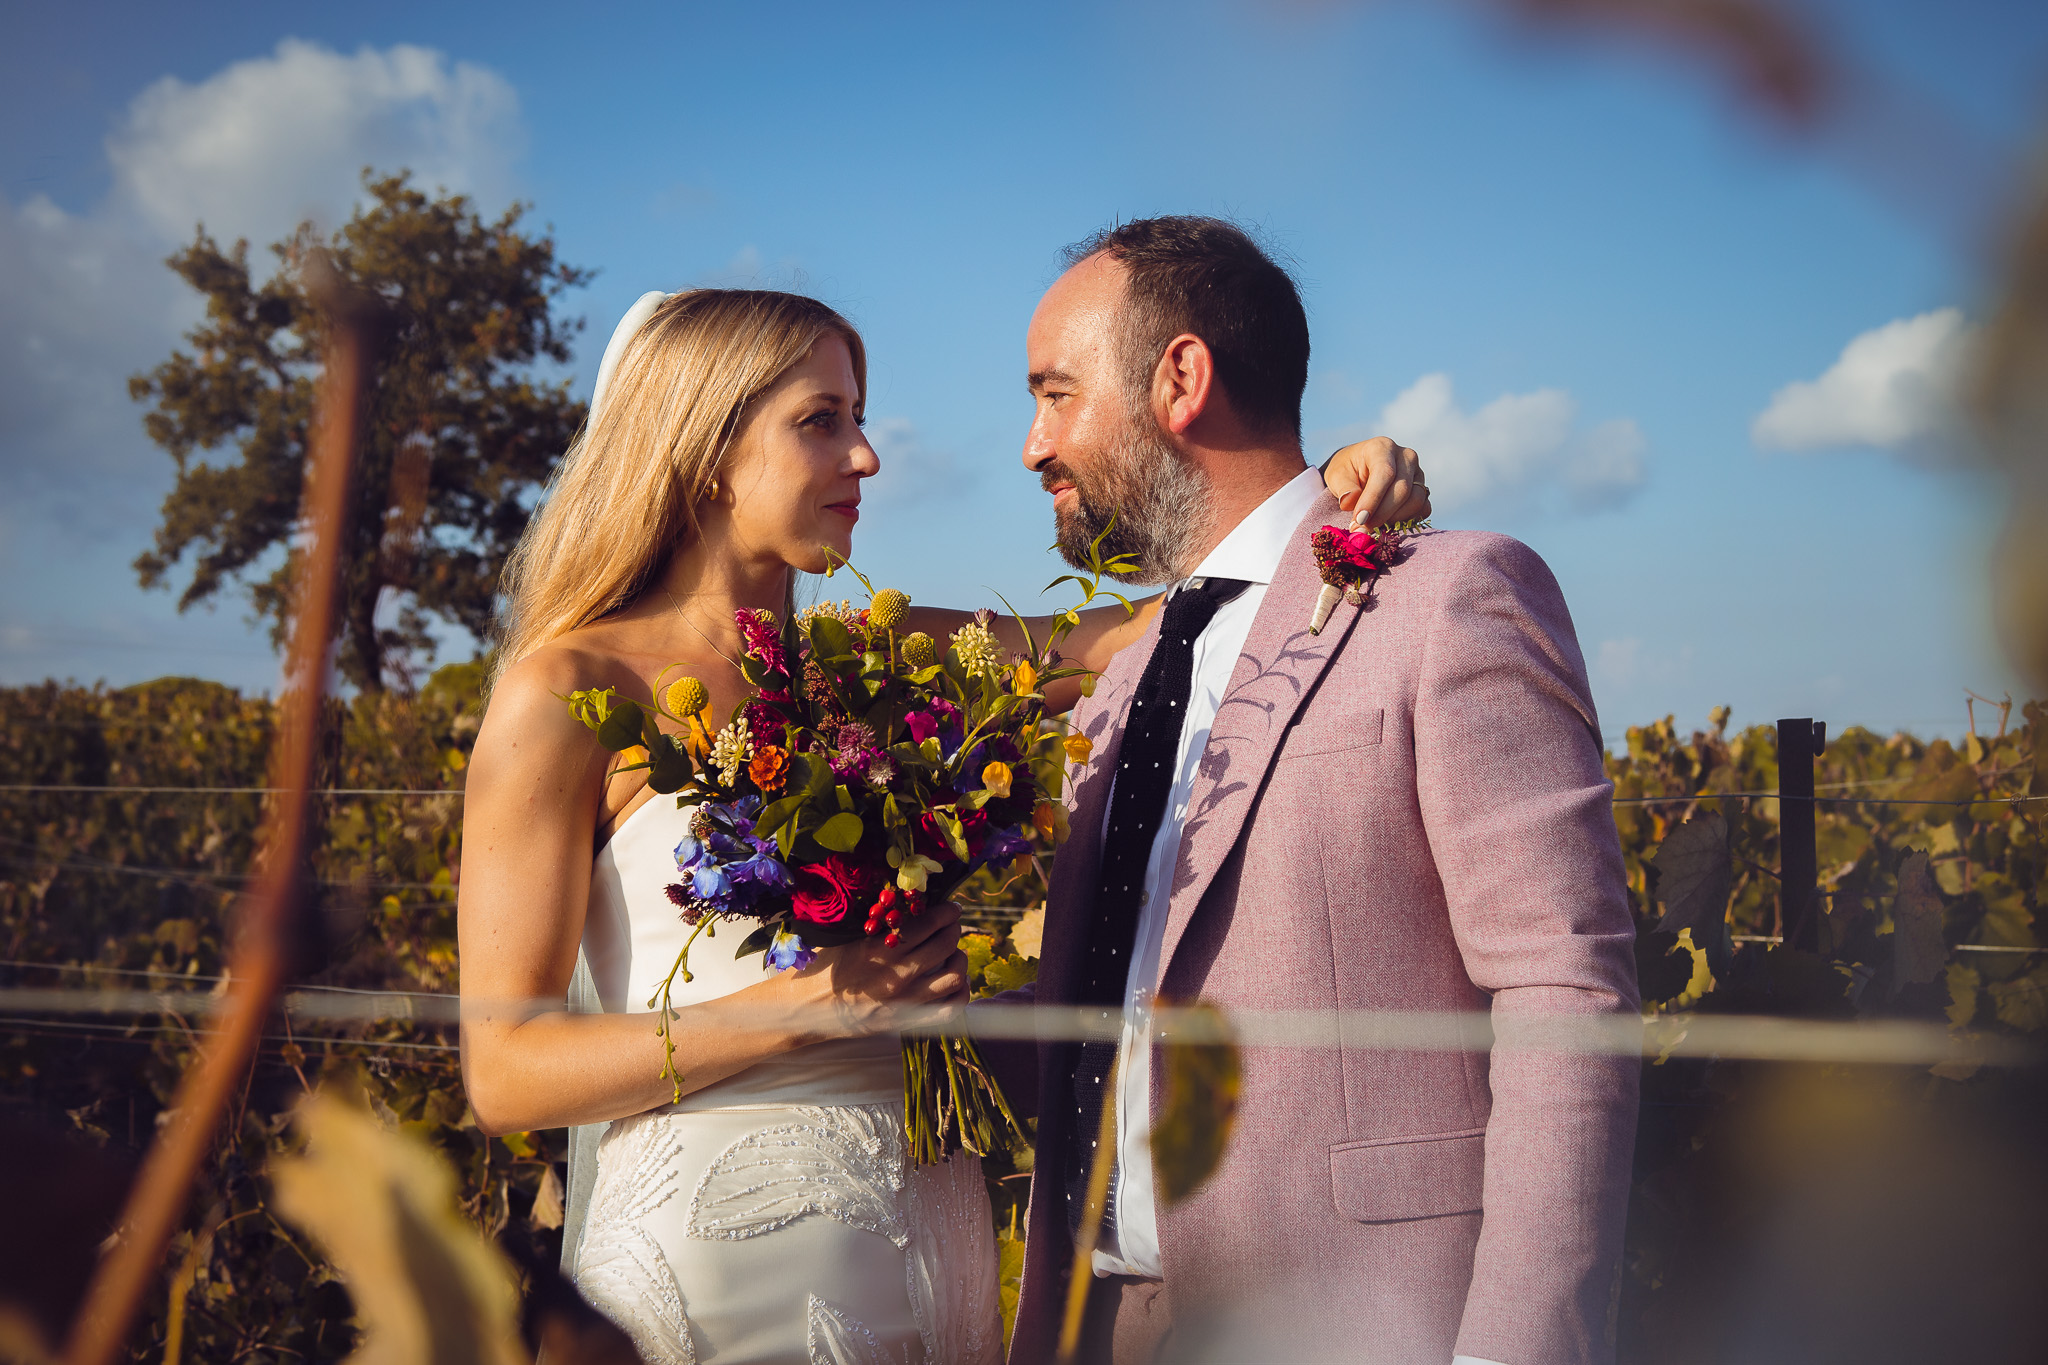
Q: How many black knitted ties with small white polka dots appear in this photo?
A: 1